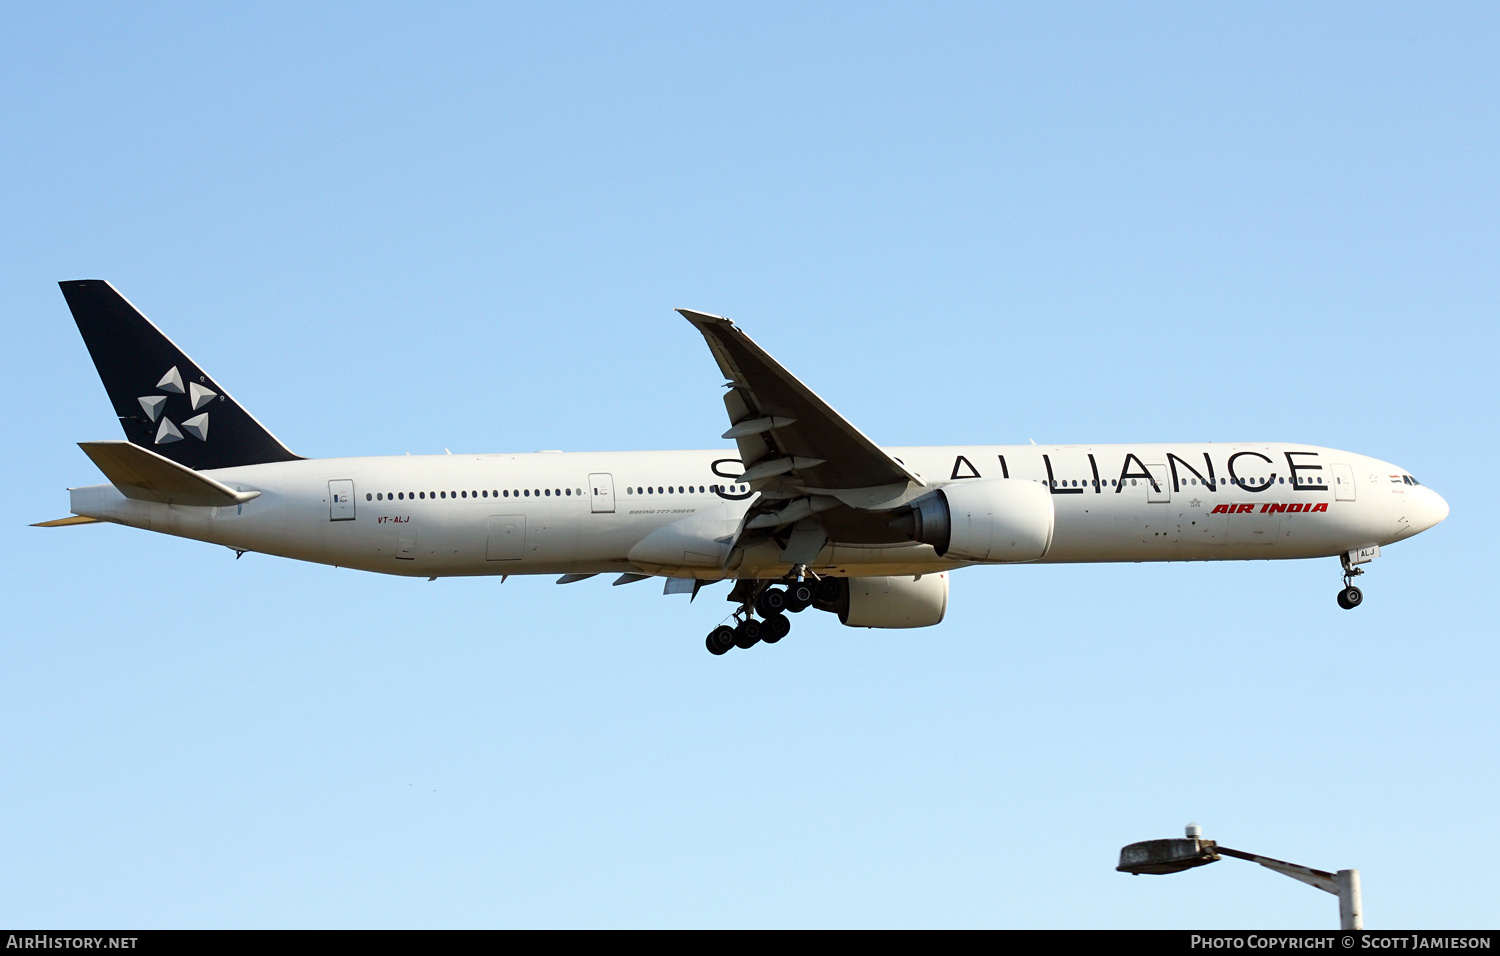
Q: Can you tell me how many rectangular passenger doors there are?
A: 4